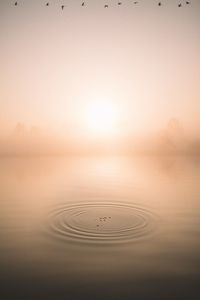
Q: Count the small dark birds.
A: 10